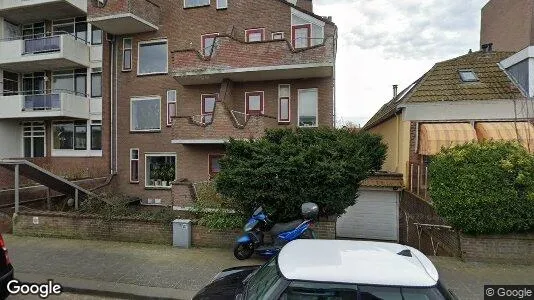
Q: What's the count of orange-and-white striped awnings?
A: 2